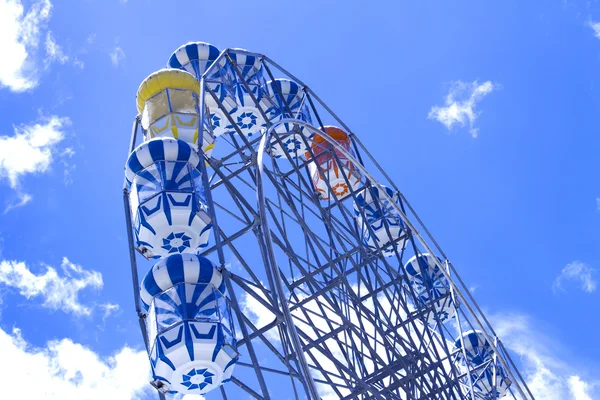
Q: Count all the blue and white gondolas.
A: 8